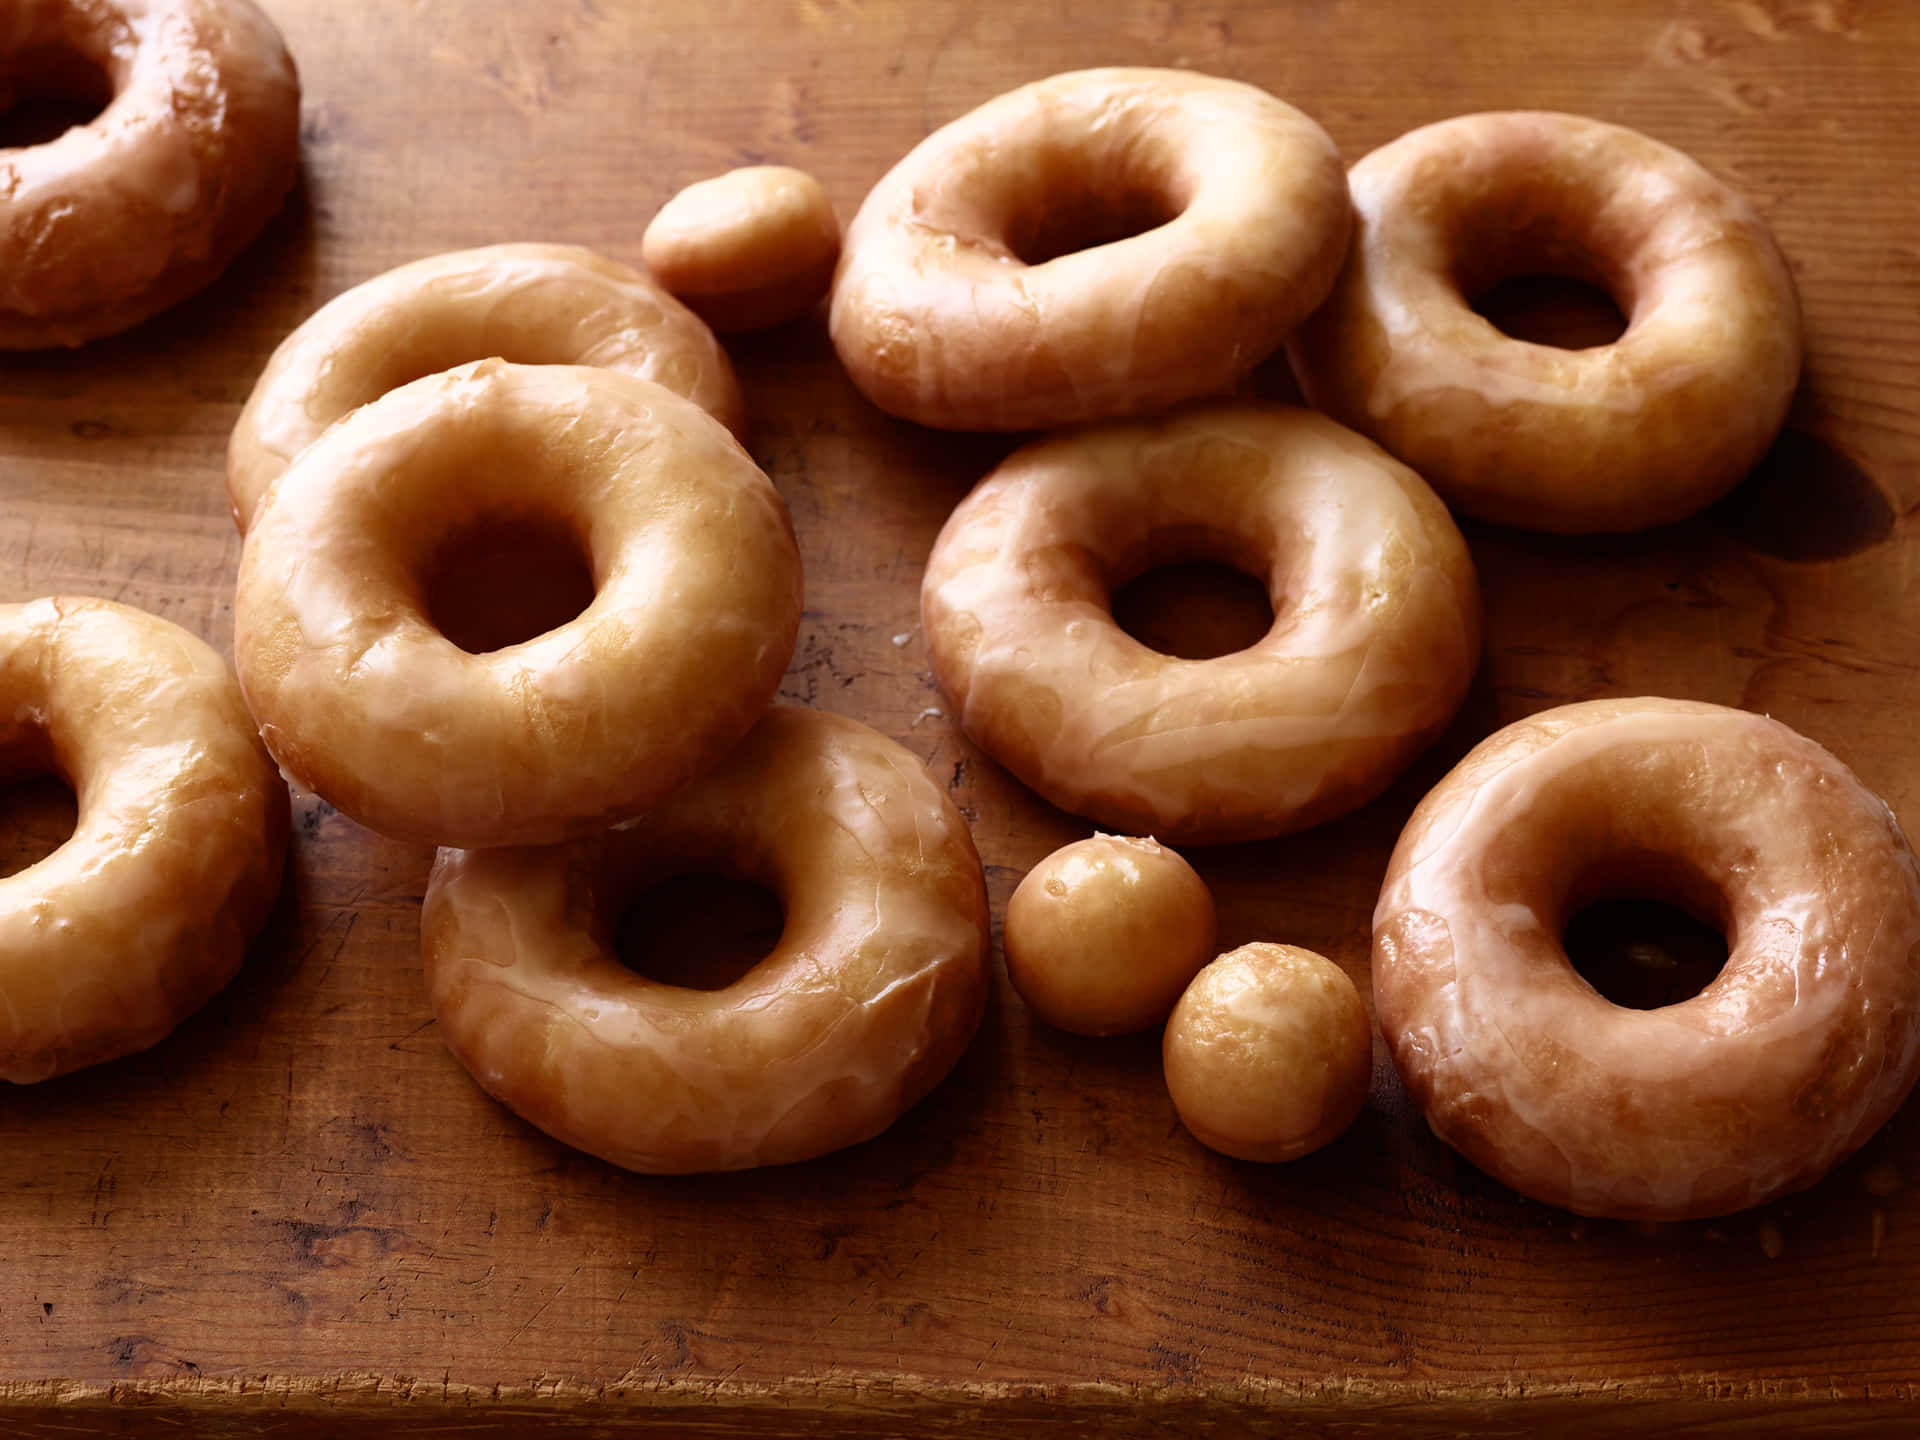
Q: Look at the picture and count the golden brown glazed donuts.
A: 9